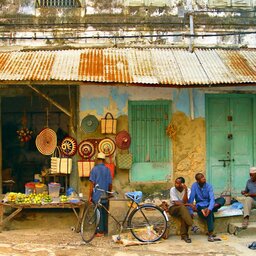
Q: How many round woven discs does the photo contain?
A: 6